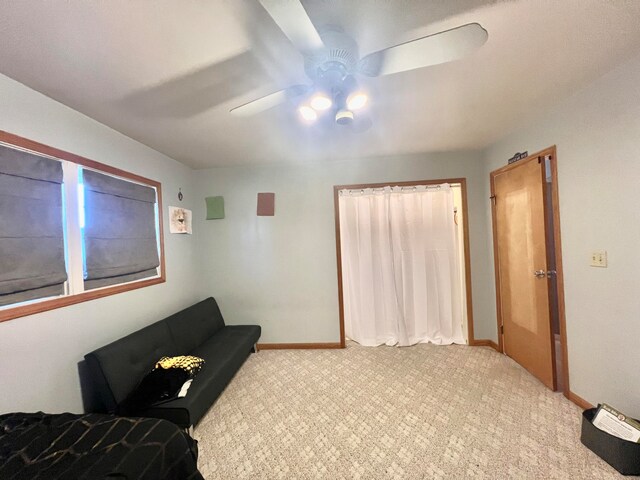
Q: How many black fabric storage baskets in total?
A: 1